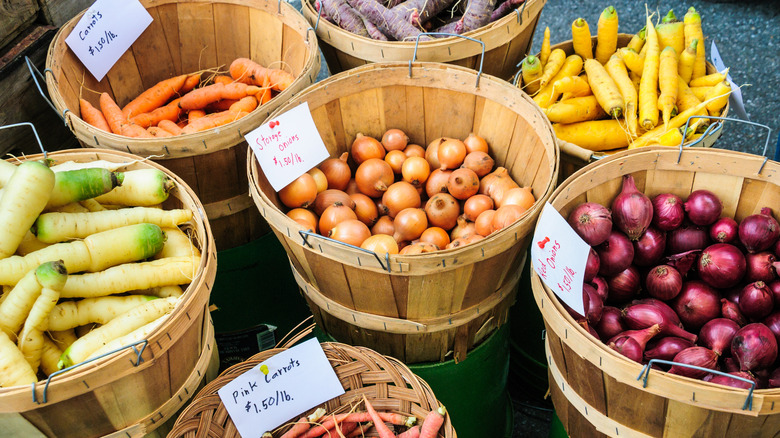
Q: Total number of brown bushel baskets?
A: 6